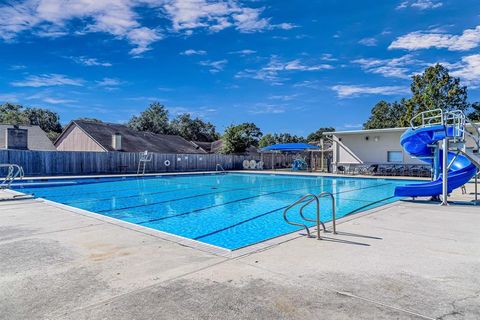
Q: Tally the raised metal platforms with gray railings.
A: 1